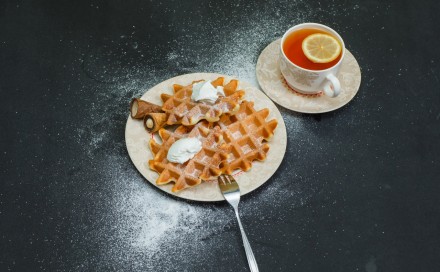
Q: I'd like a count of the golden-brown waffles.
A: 3